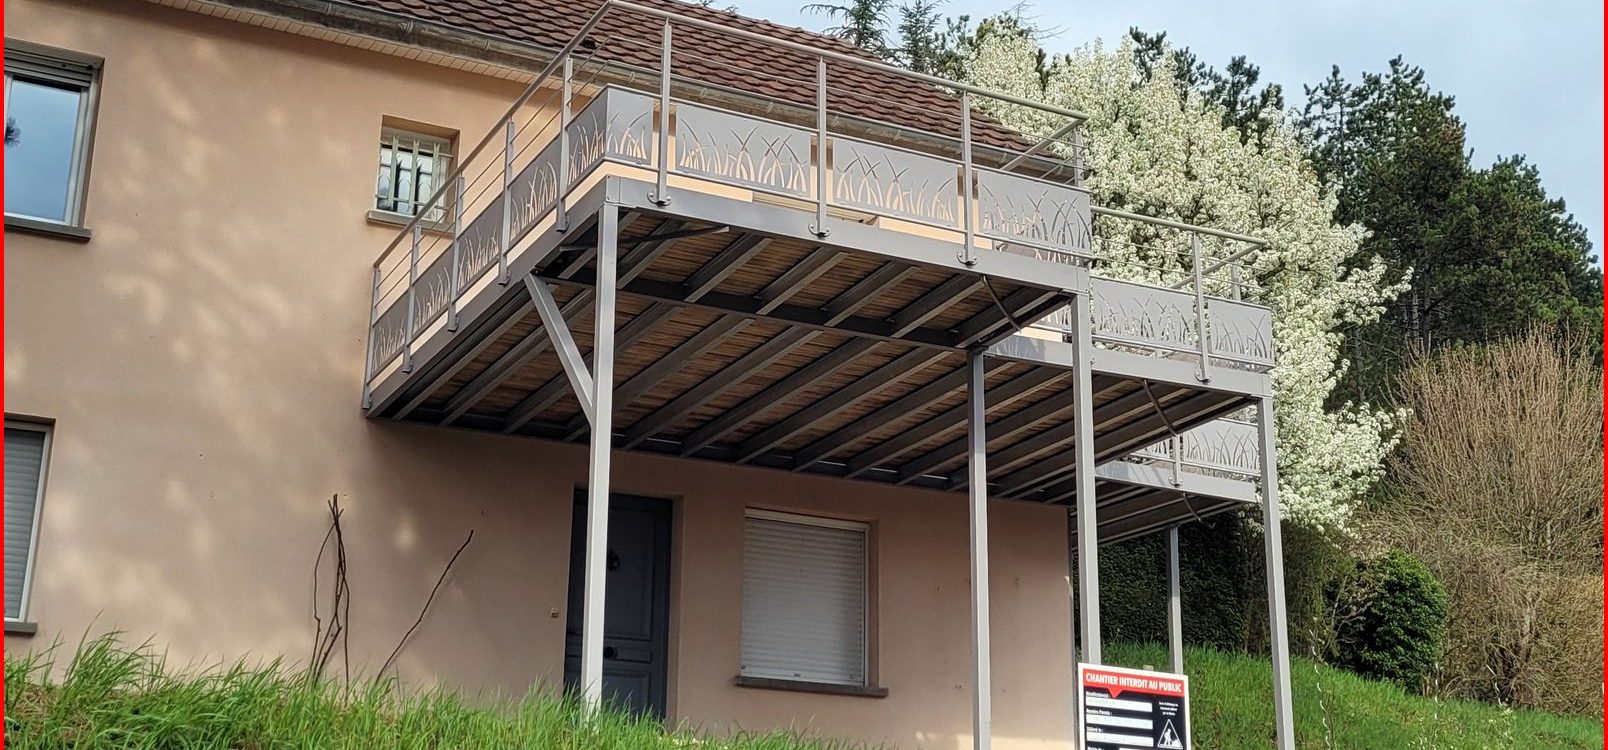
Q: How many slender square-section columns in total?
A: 5